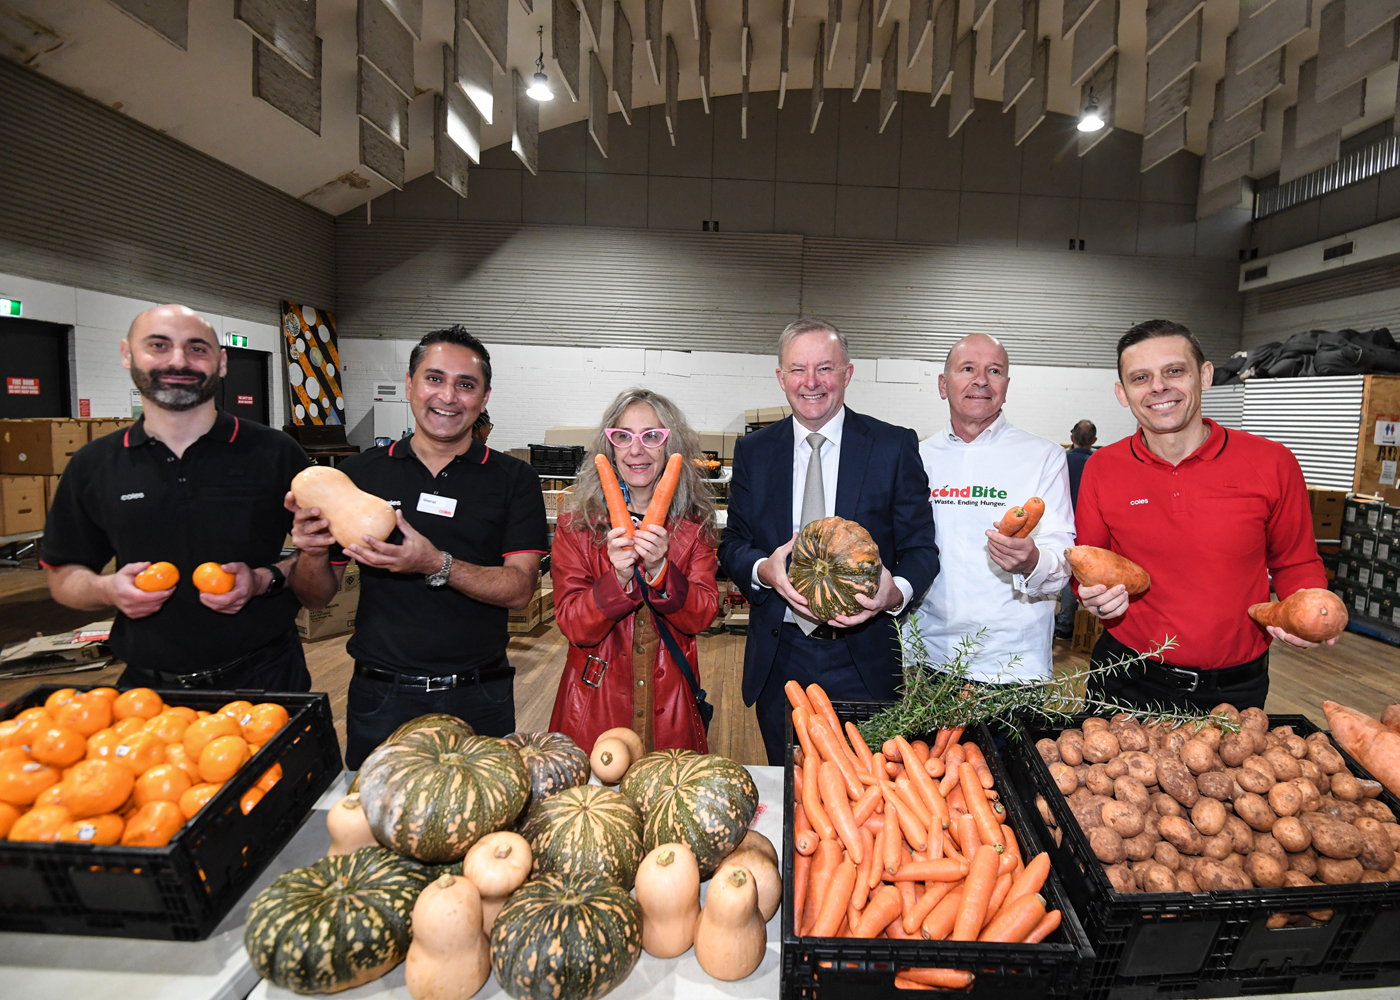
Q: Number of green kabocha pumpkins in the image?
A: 9